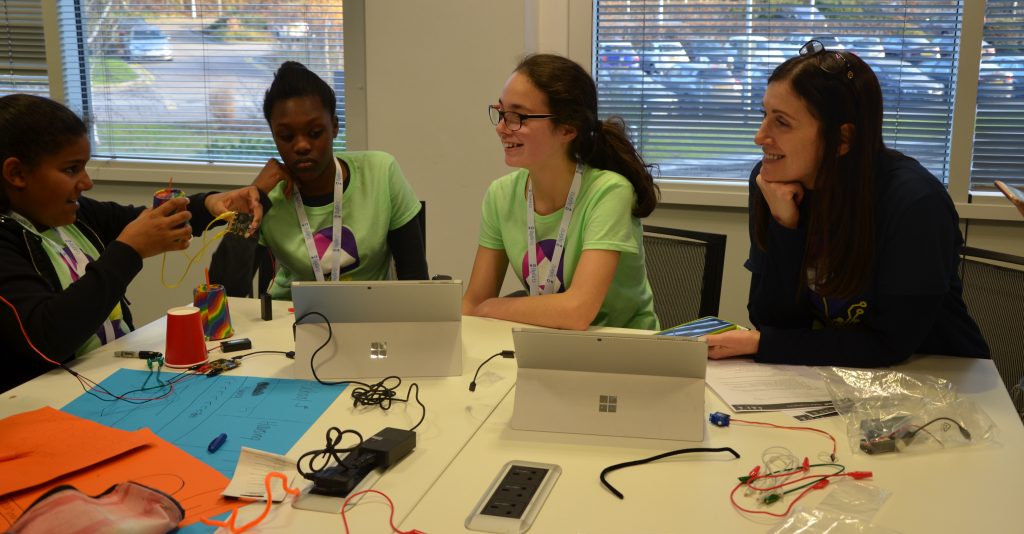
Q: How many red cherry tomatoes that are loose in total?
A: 0